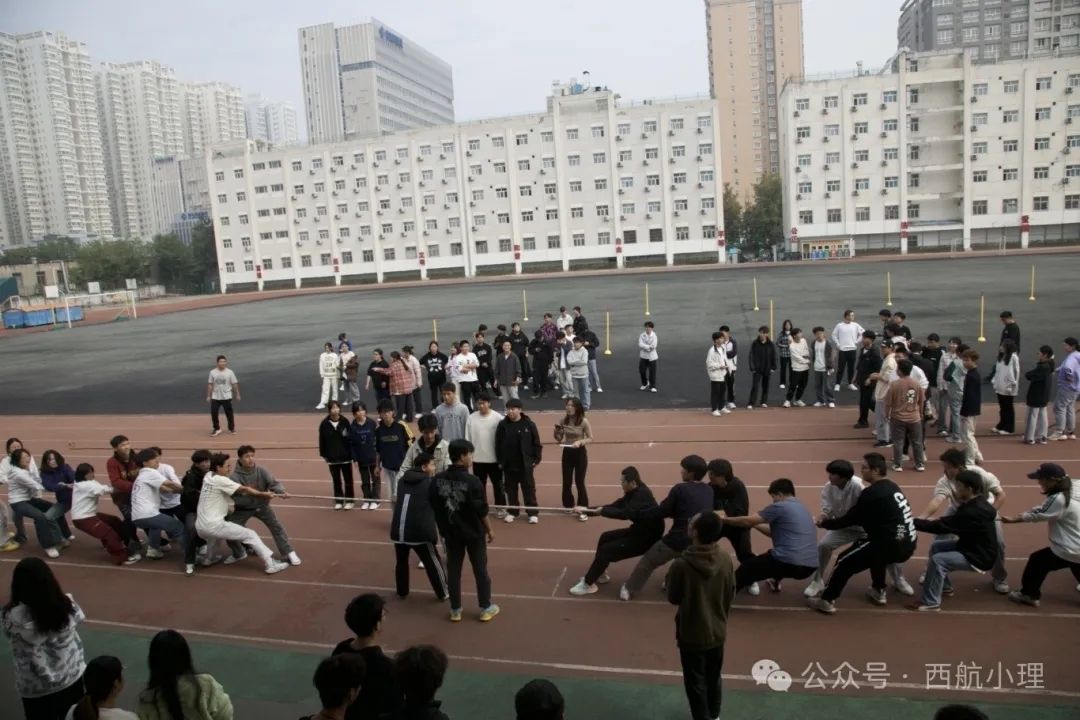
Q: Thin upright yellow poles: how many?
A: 9